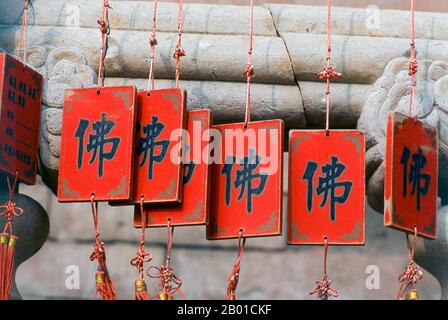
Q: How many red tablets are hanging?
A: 7